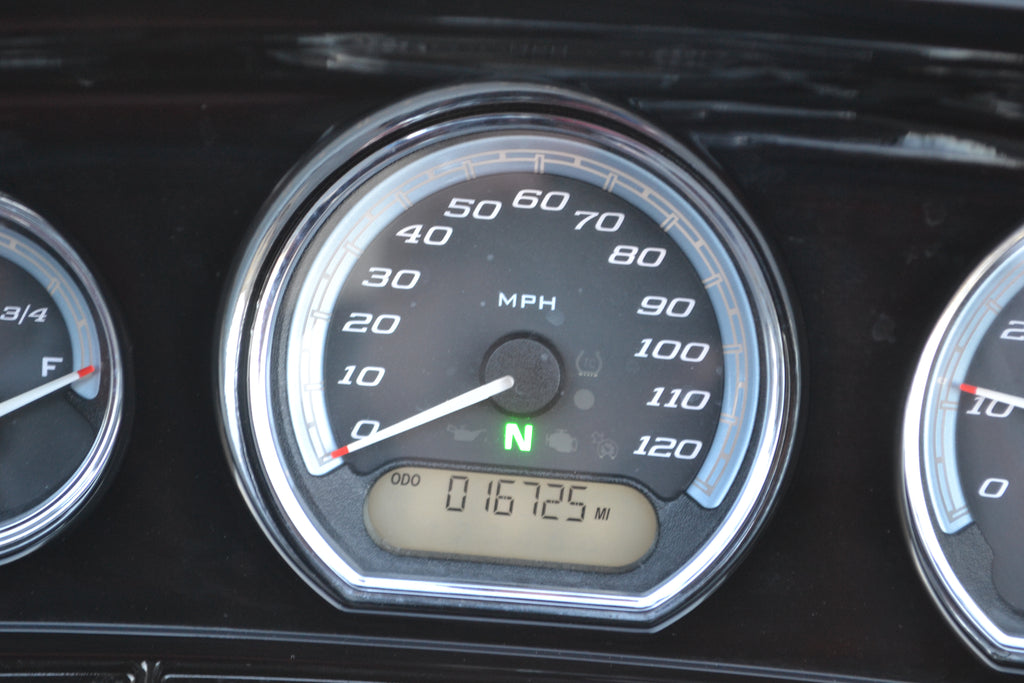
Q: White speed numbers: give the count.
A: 13